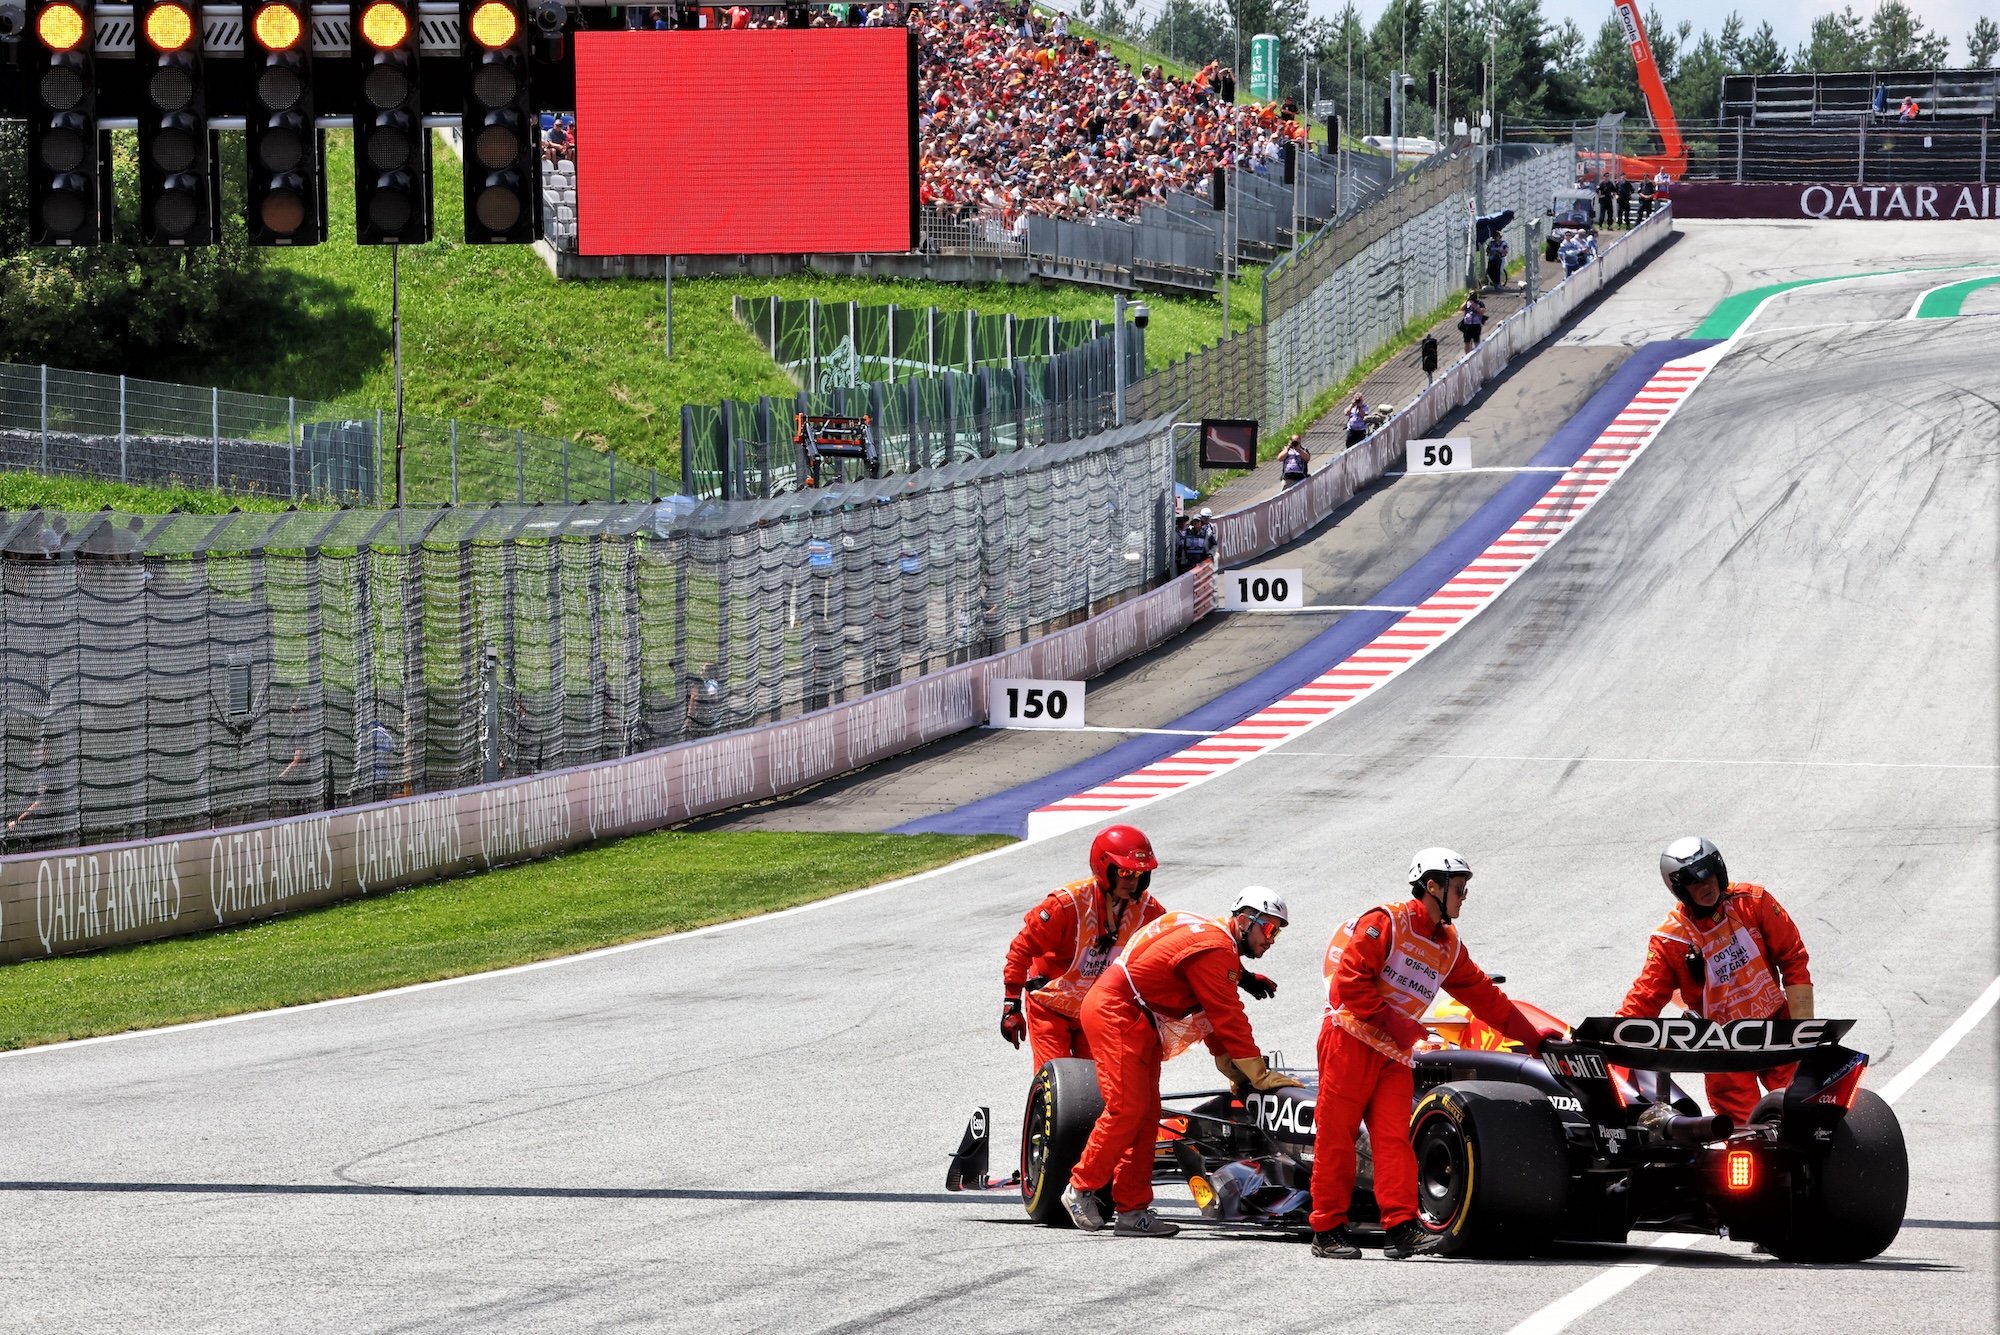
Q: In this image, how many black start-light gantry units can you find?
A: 5